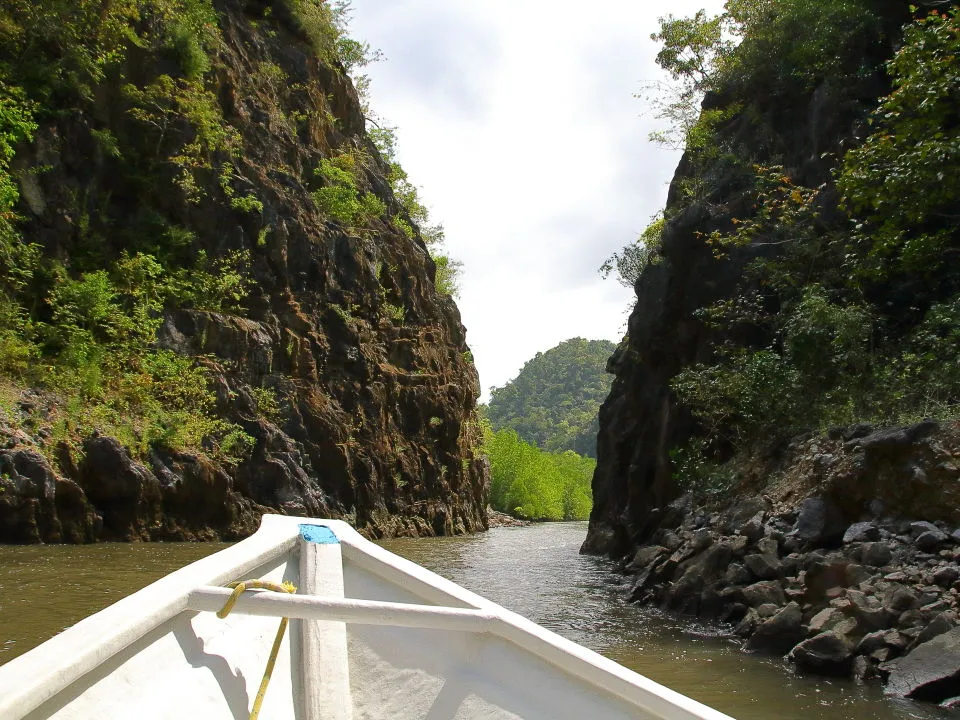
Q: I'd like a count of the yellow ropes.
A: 1